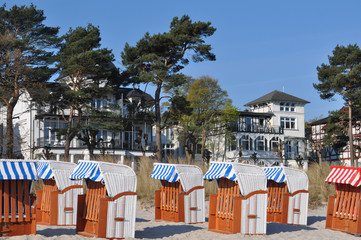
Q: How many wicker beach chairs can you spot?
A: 7